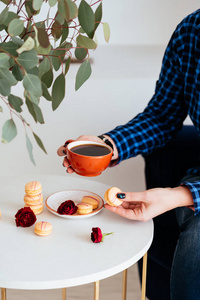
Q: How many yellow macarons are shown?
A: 7